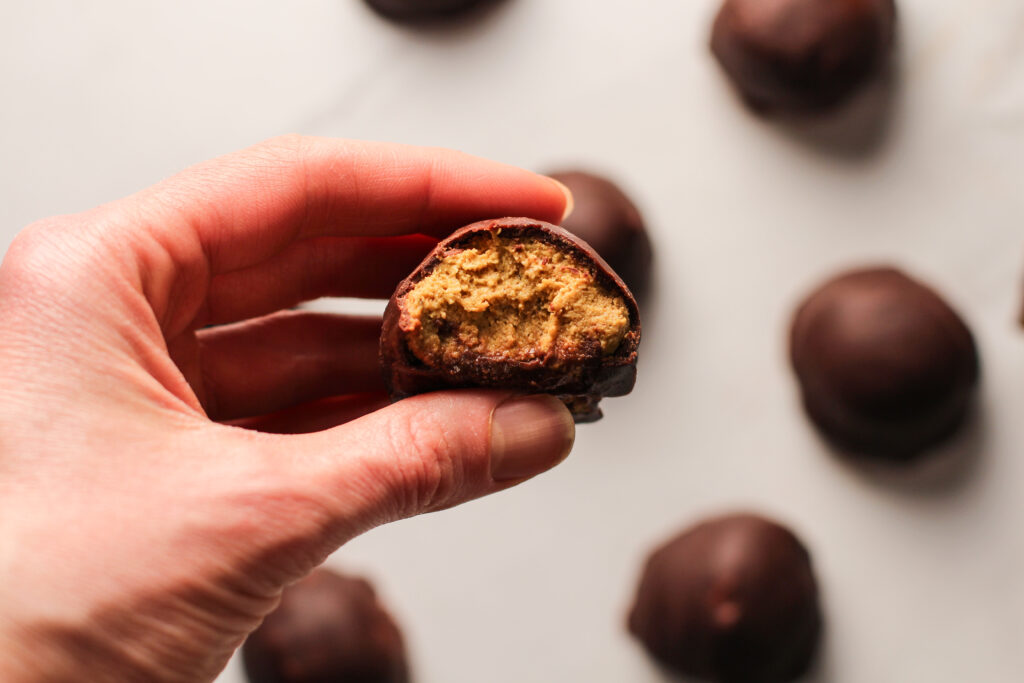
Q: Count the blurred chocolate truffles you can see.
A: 6